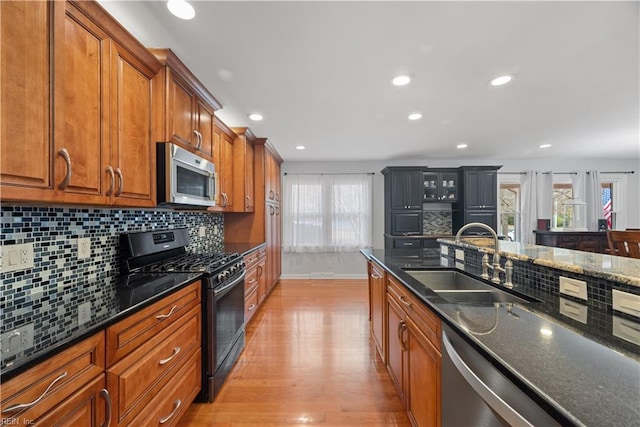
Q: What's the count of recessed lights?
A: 8